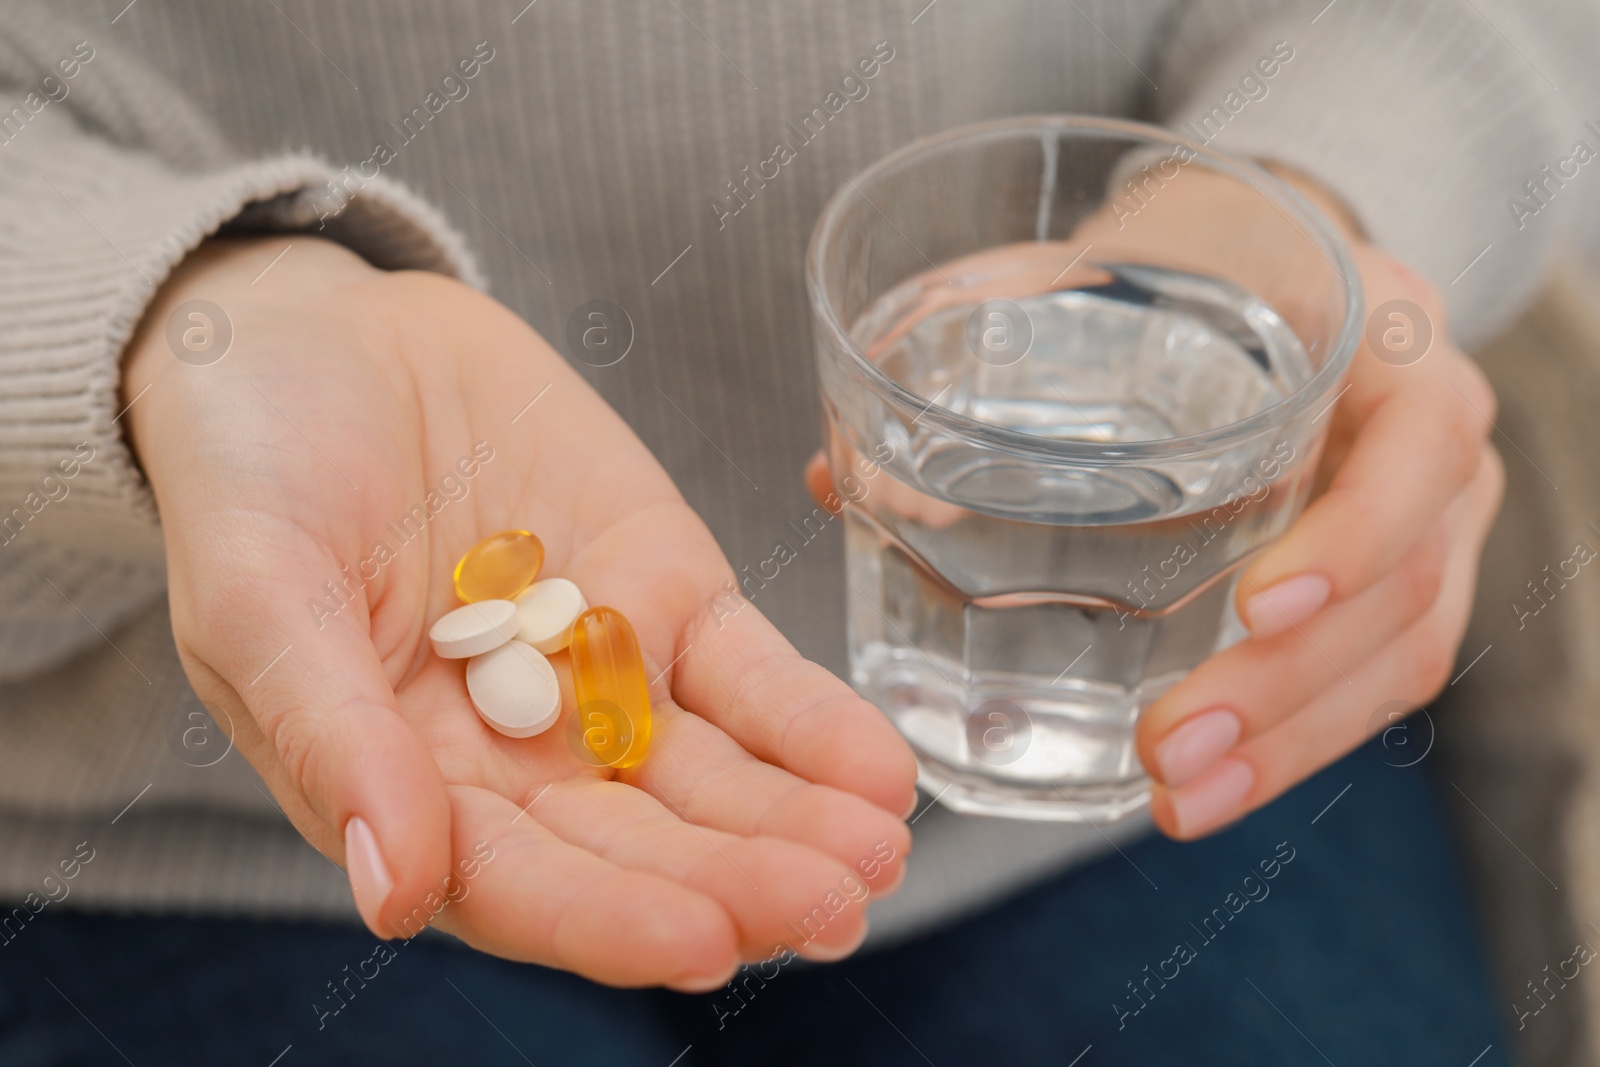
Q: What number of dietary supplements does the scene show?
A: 5